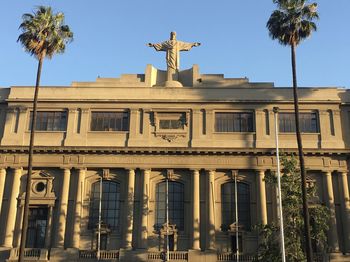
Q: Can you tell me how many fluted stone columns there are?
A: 12